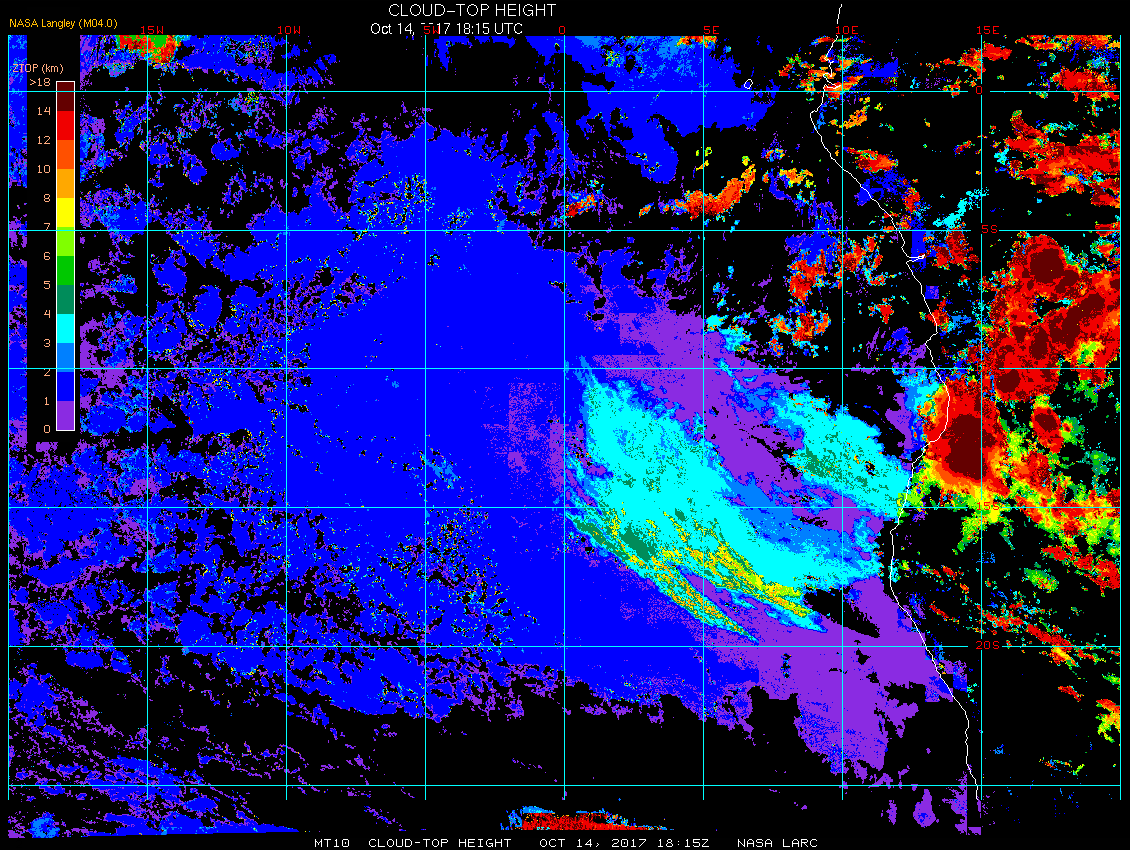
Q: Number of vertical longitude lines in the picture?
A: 9